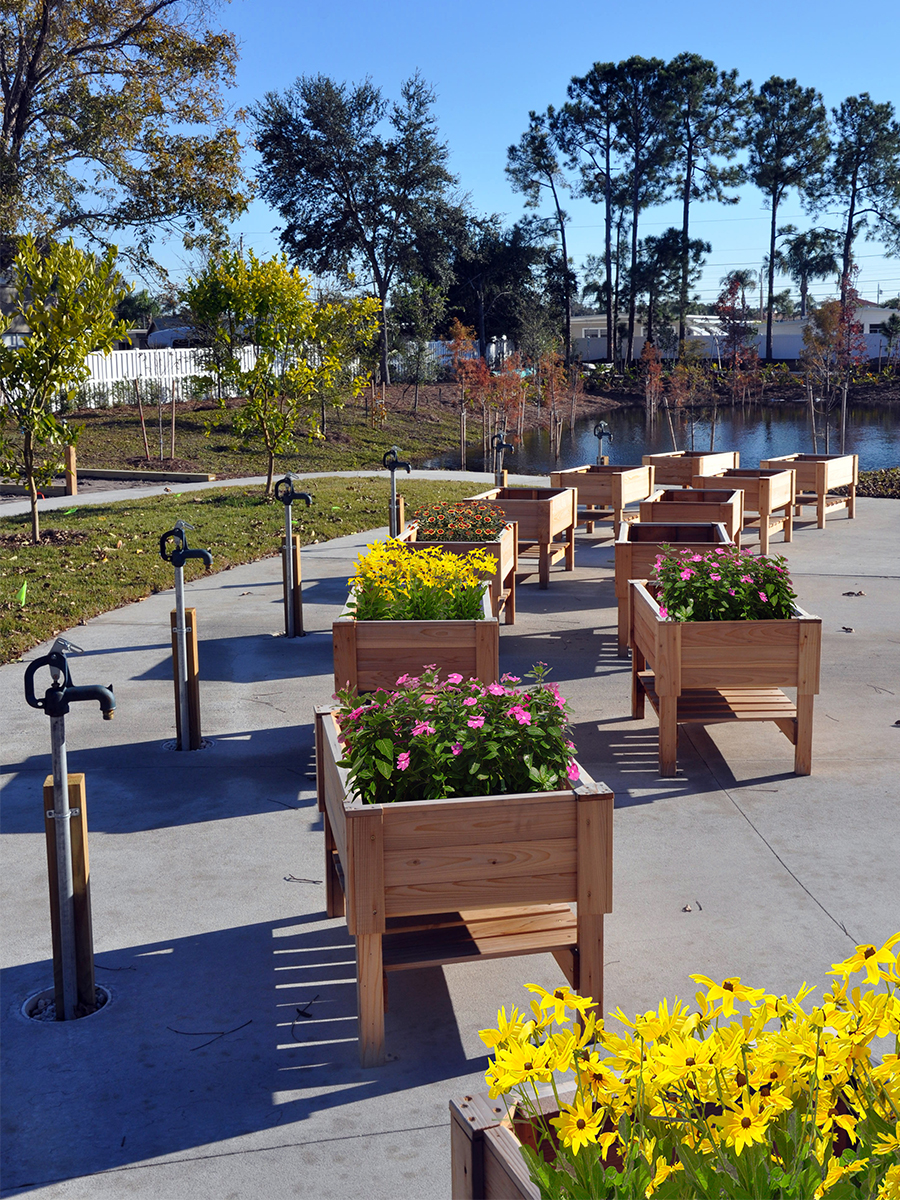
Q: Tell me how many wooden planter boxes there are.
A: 12